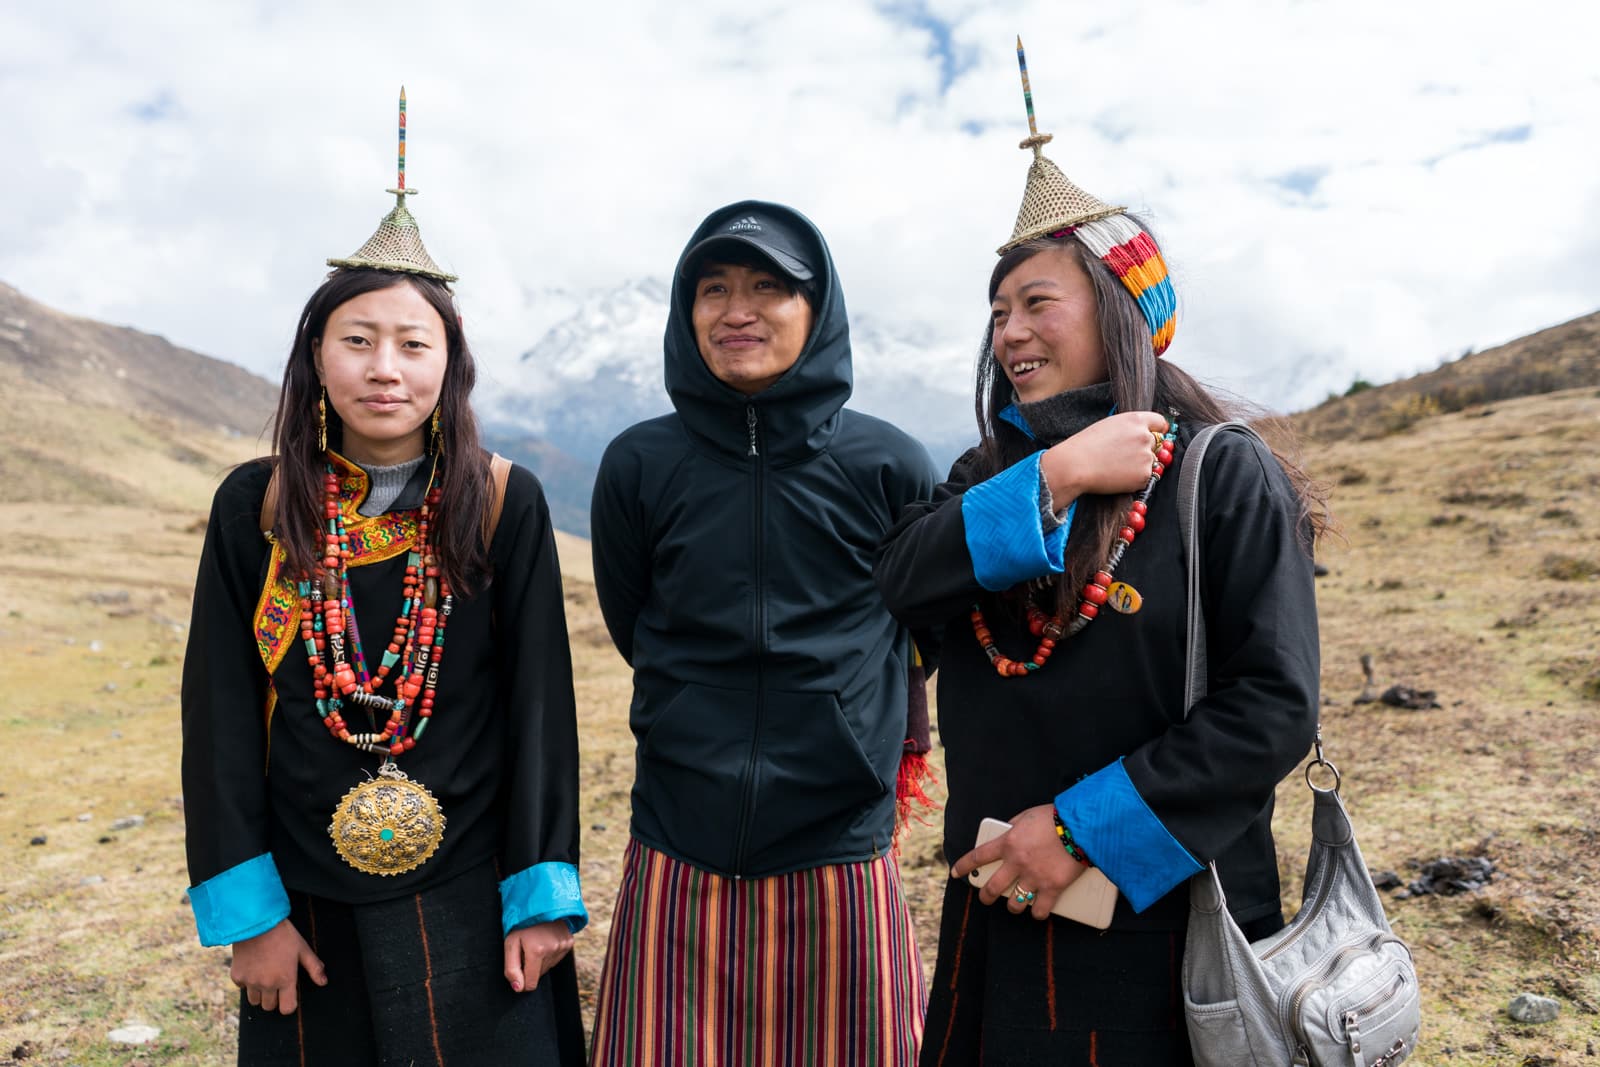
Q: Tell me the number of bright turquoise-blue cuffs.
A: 4